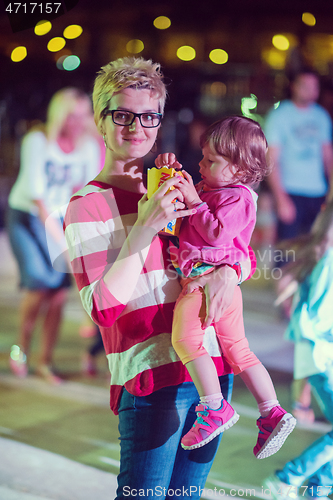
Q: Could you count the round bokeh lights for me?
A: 11